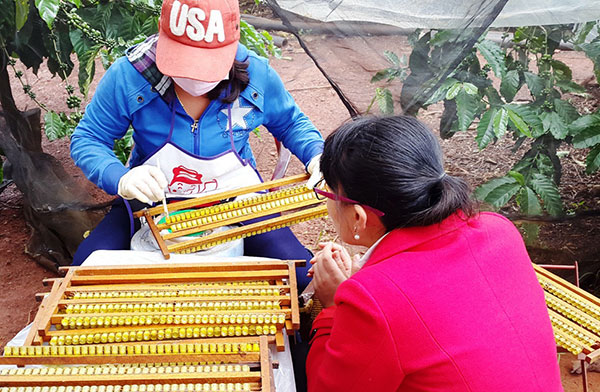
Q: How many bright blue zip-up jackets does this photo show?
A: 1